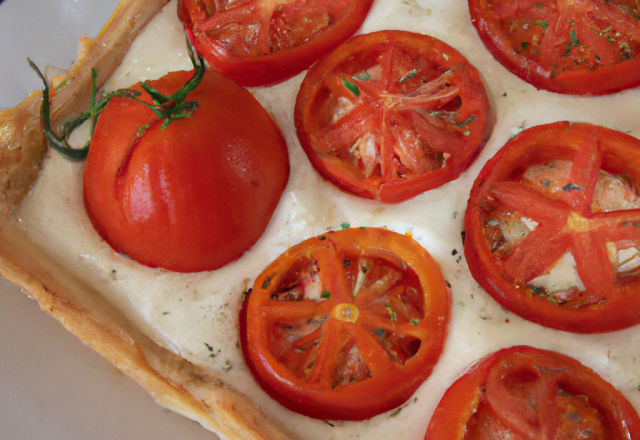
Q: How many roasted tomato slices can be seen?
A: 6